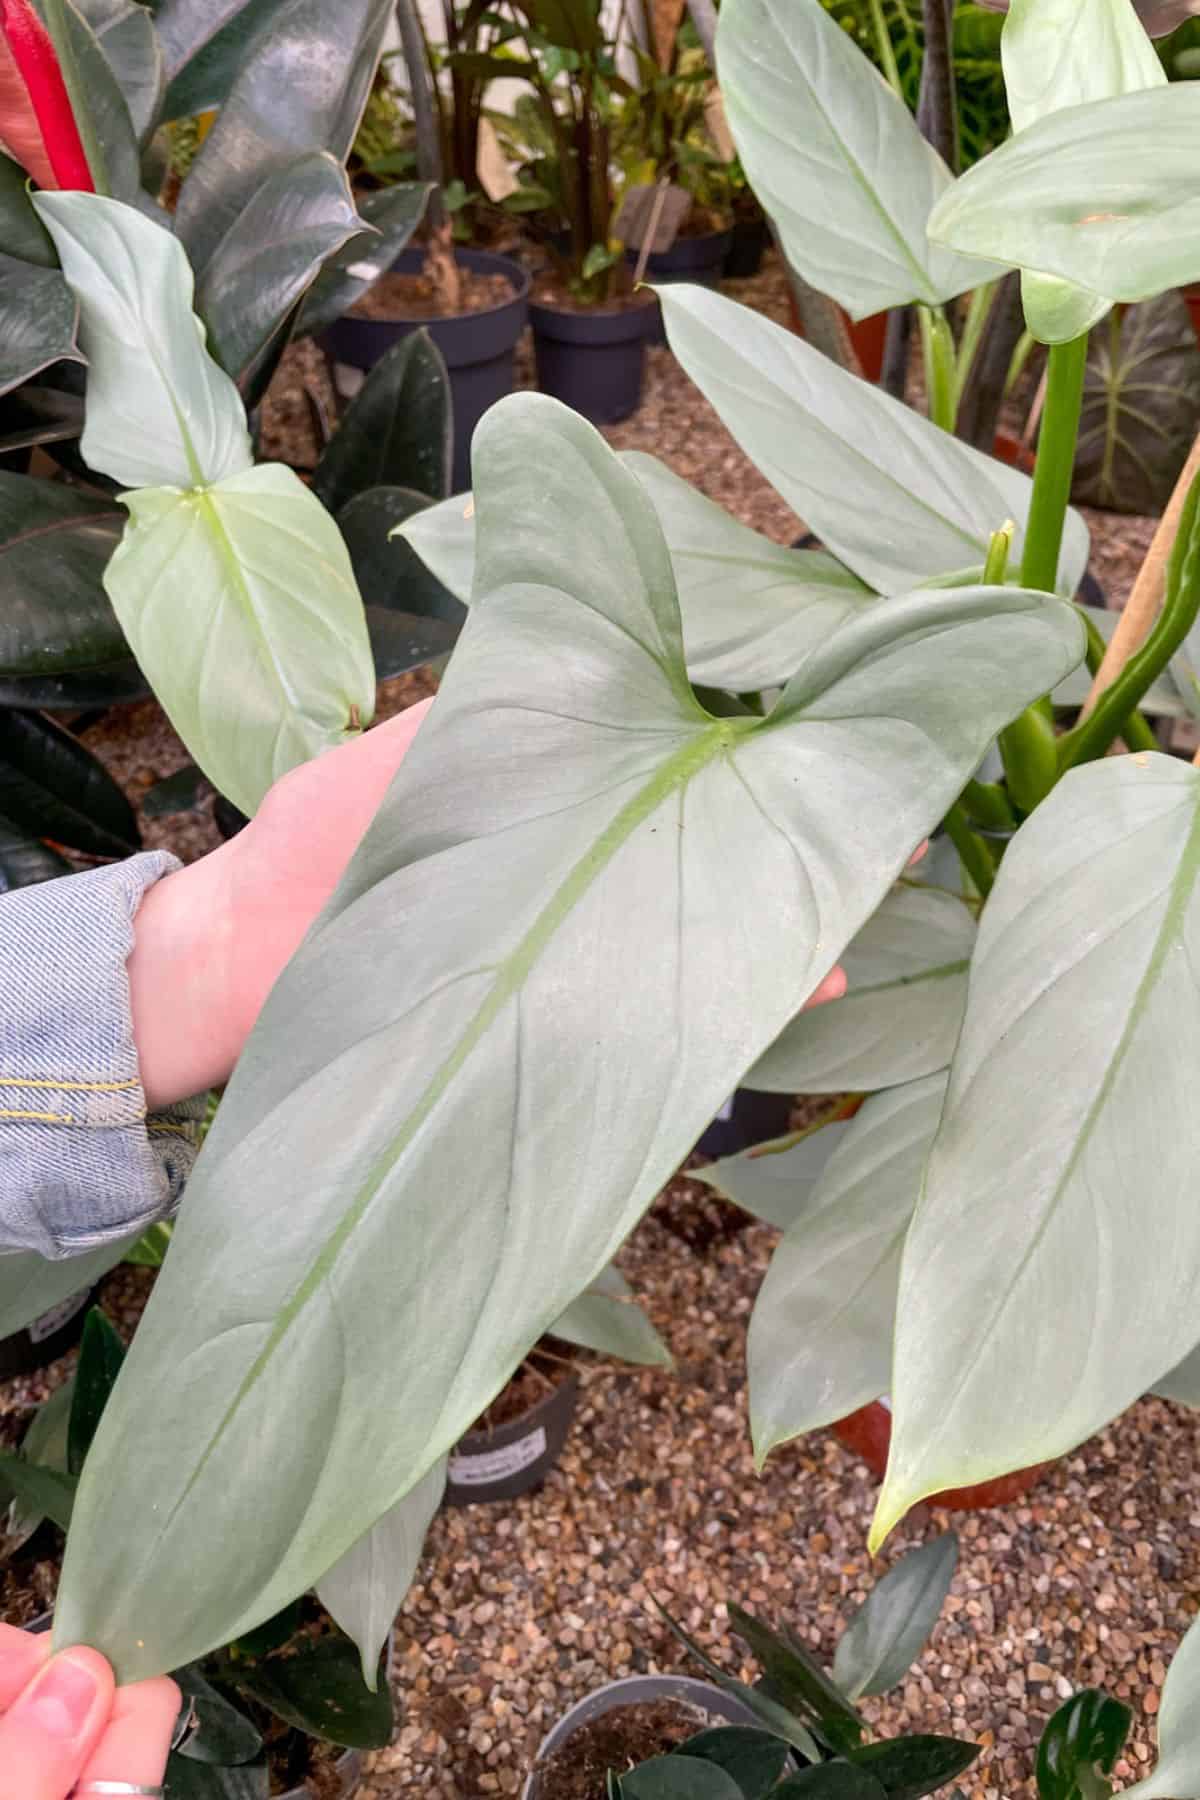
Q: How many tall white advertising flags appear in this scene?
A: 0